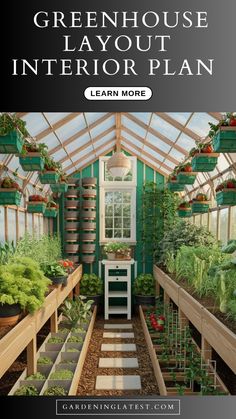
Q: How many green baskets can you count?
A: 14